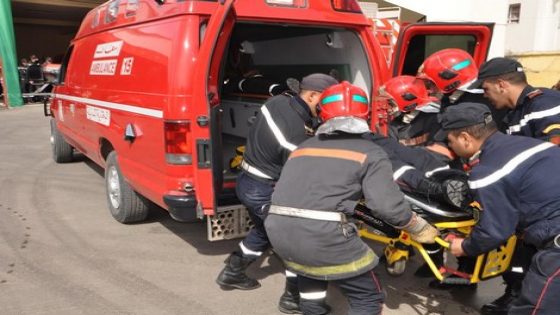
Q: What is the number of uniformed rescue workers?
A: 6